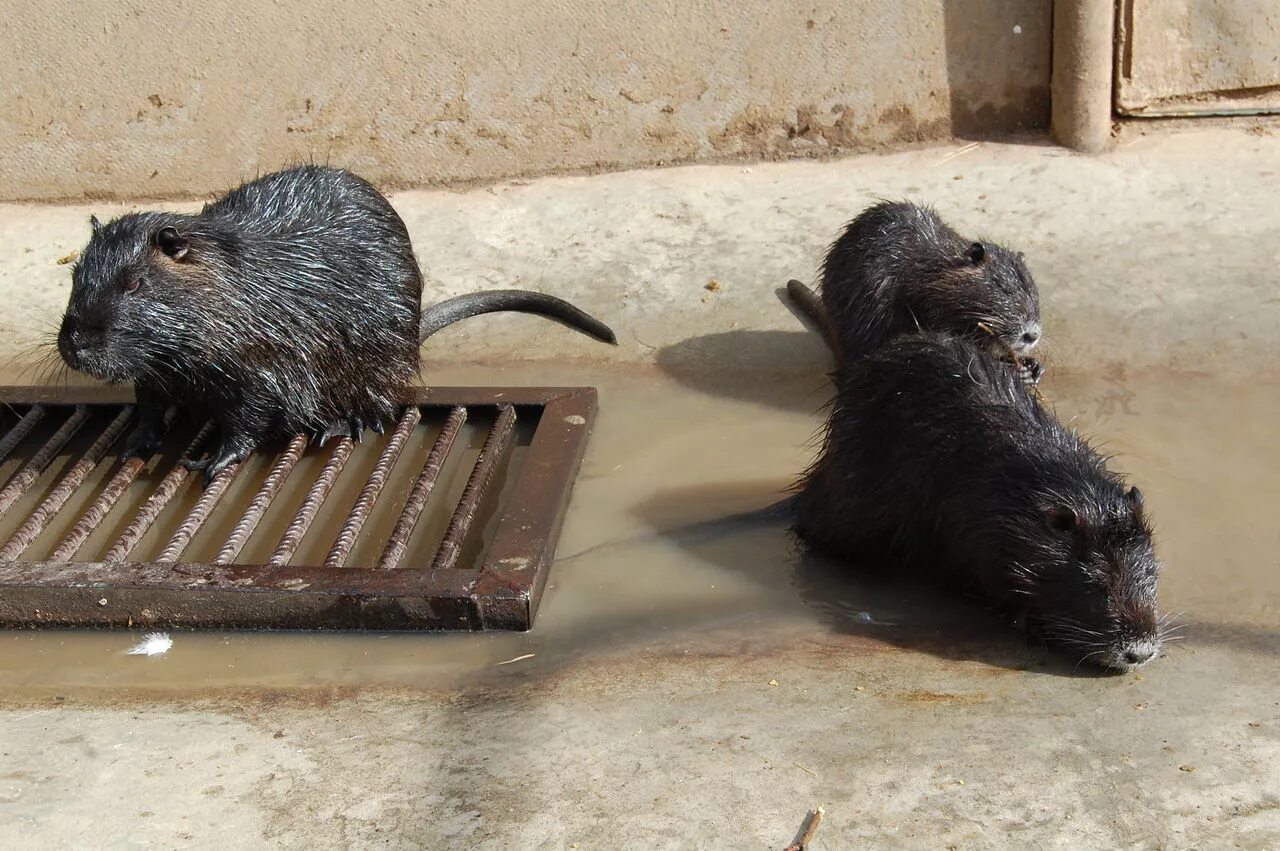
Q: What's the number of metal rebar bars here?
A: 11